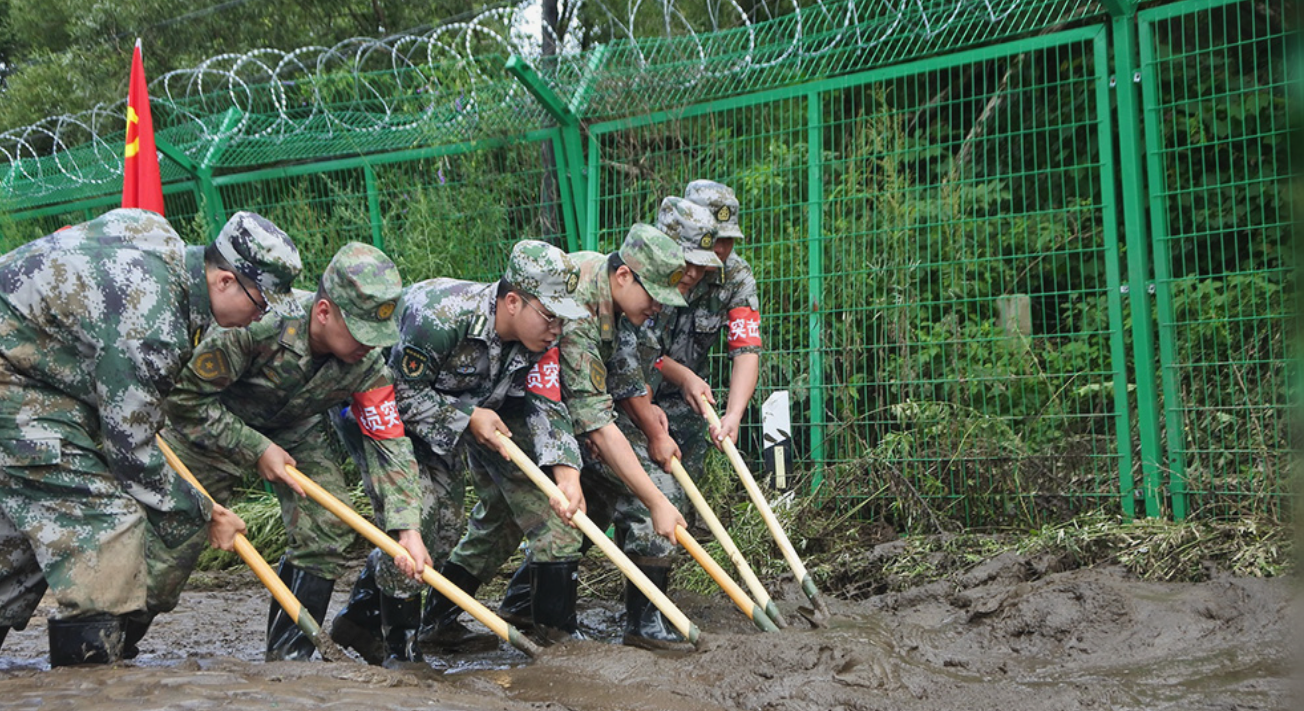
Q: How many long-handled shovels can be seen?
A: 6